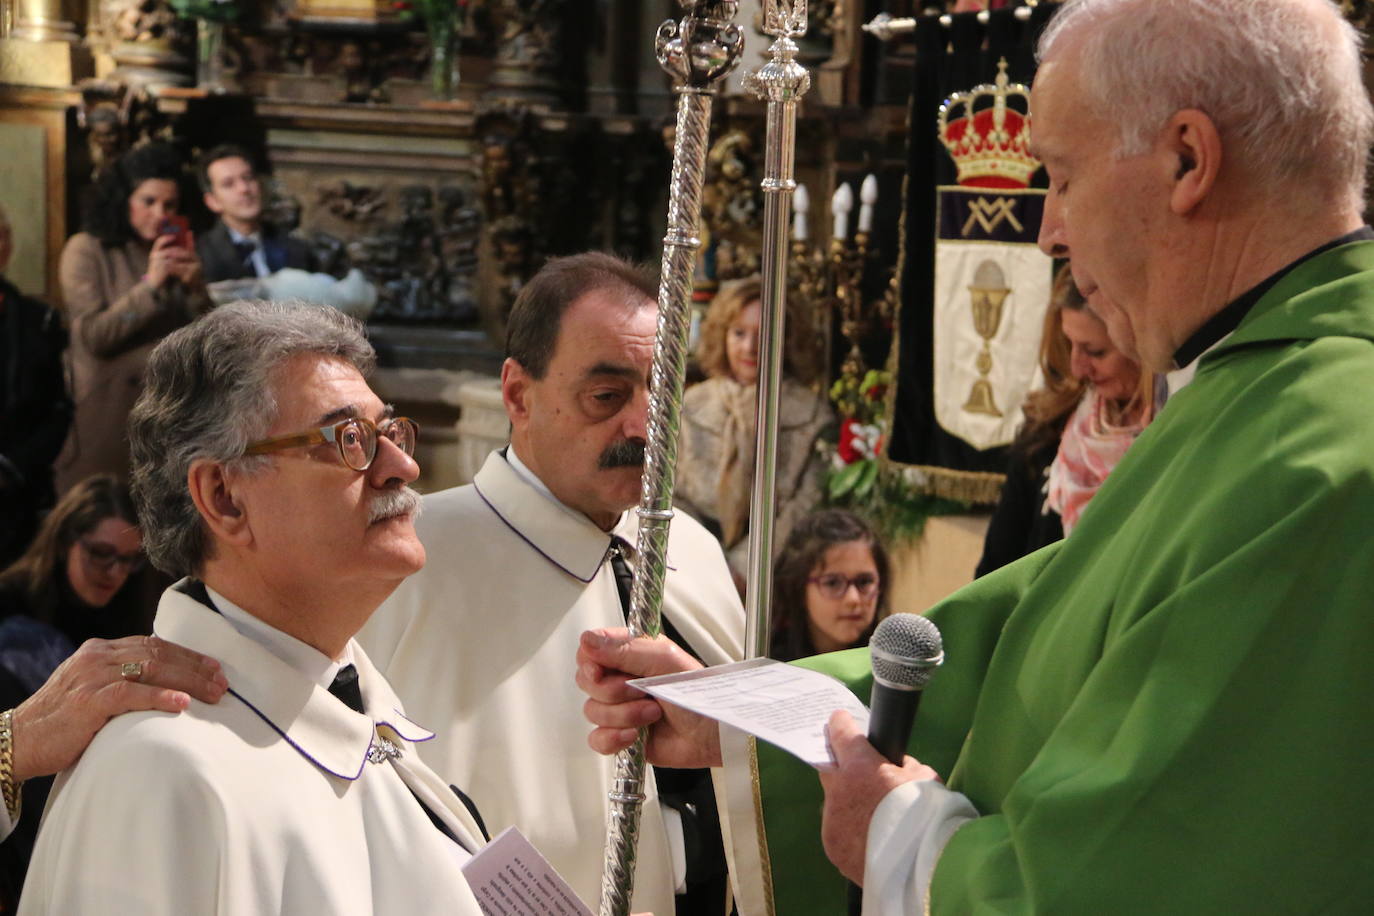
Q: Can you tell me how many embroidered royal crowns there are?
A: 1